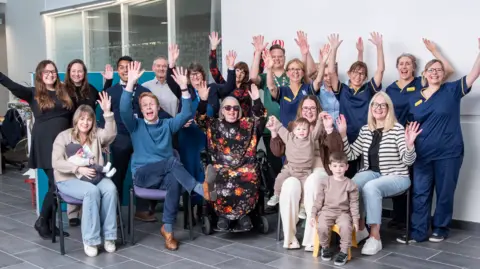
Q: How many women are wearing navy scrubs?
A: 4